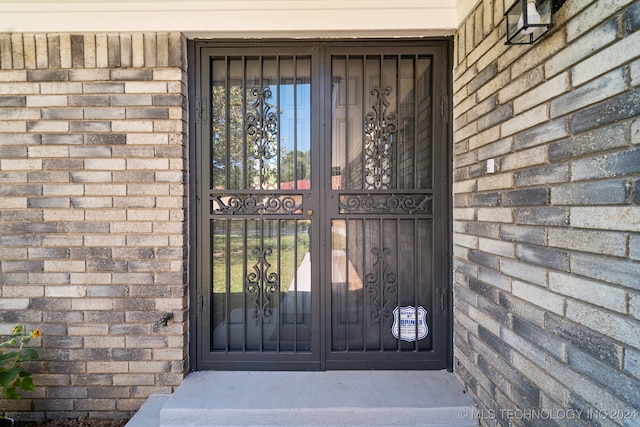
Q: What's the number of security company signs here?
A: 1